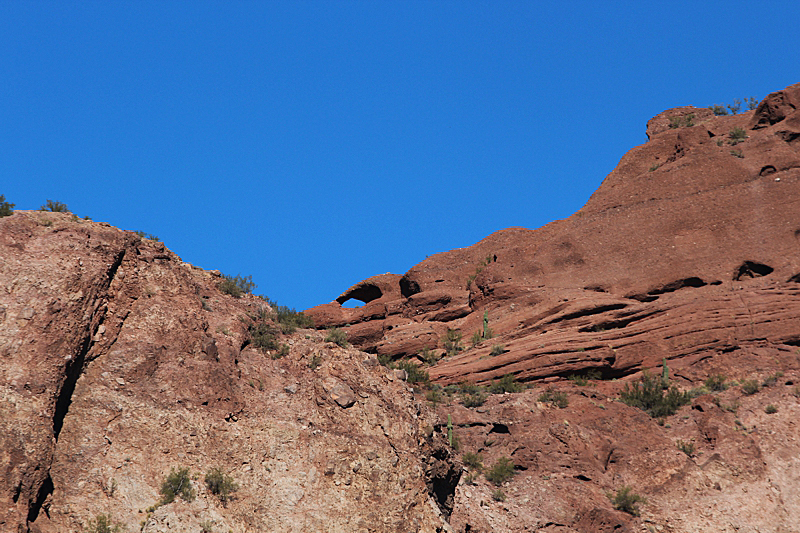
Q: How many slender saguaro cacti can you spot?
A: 3